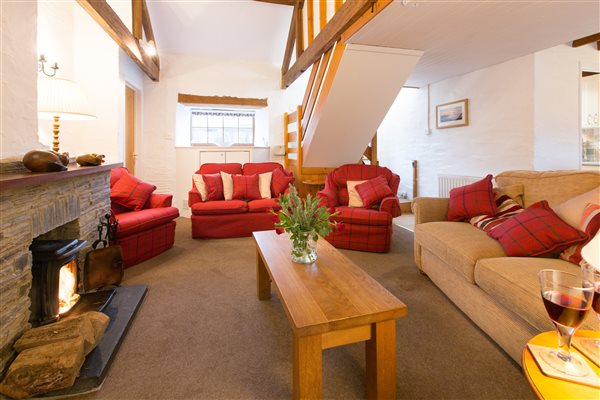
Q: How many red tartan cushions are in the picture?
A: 7